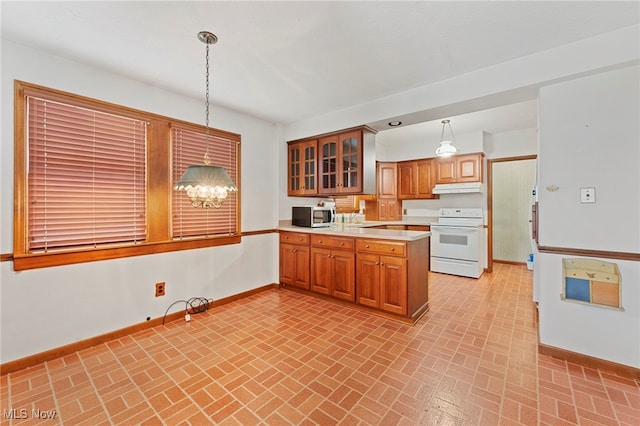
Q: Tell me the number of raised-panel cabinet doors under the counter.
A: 6